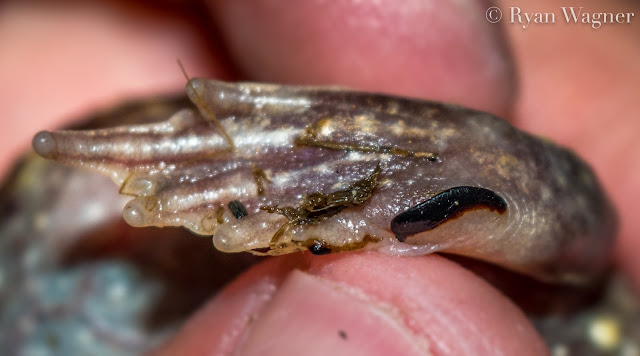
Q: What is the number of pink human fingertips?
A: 2